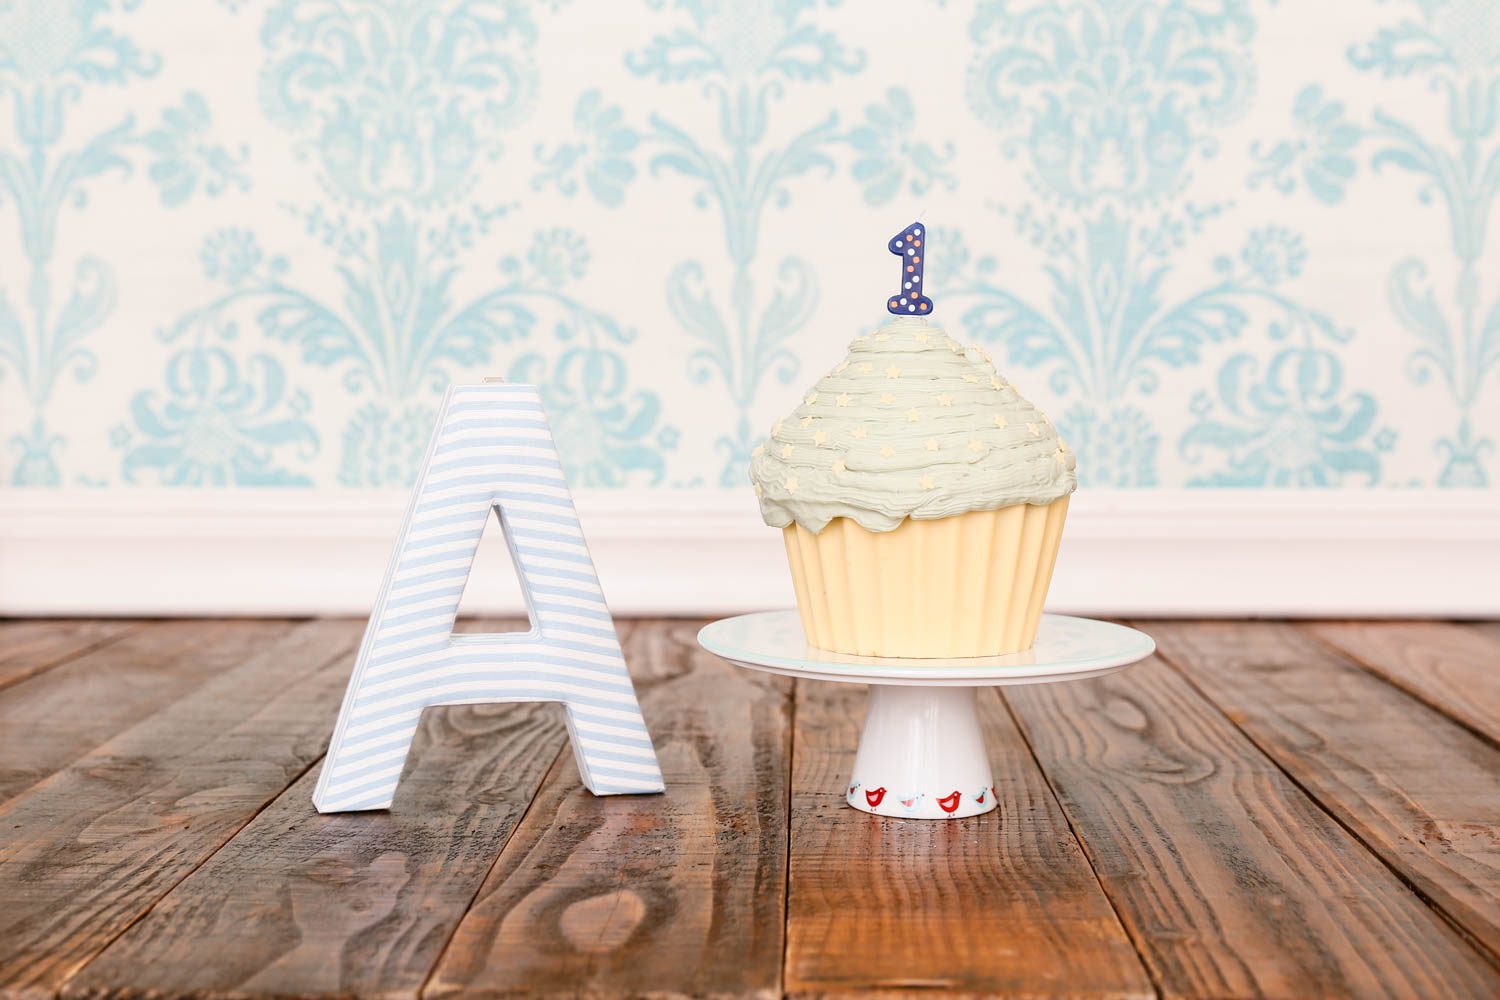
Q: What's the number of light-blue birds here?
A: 3